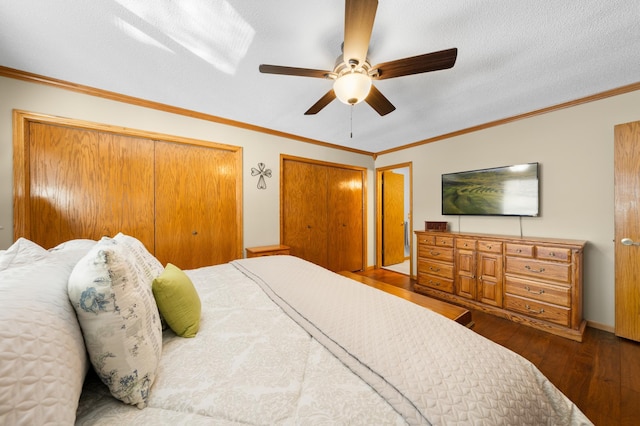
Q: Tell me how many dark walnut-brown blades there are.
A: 5